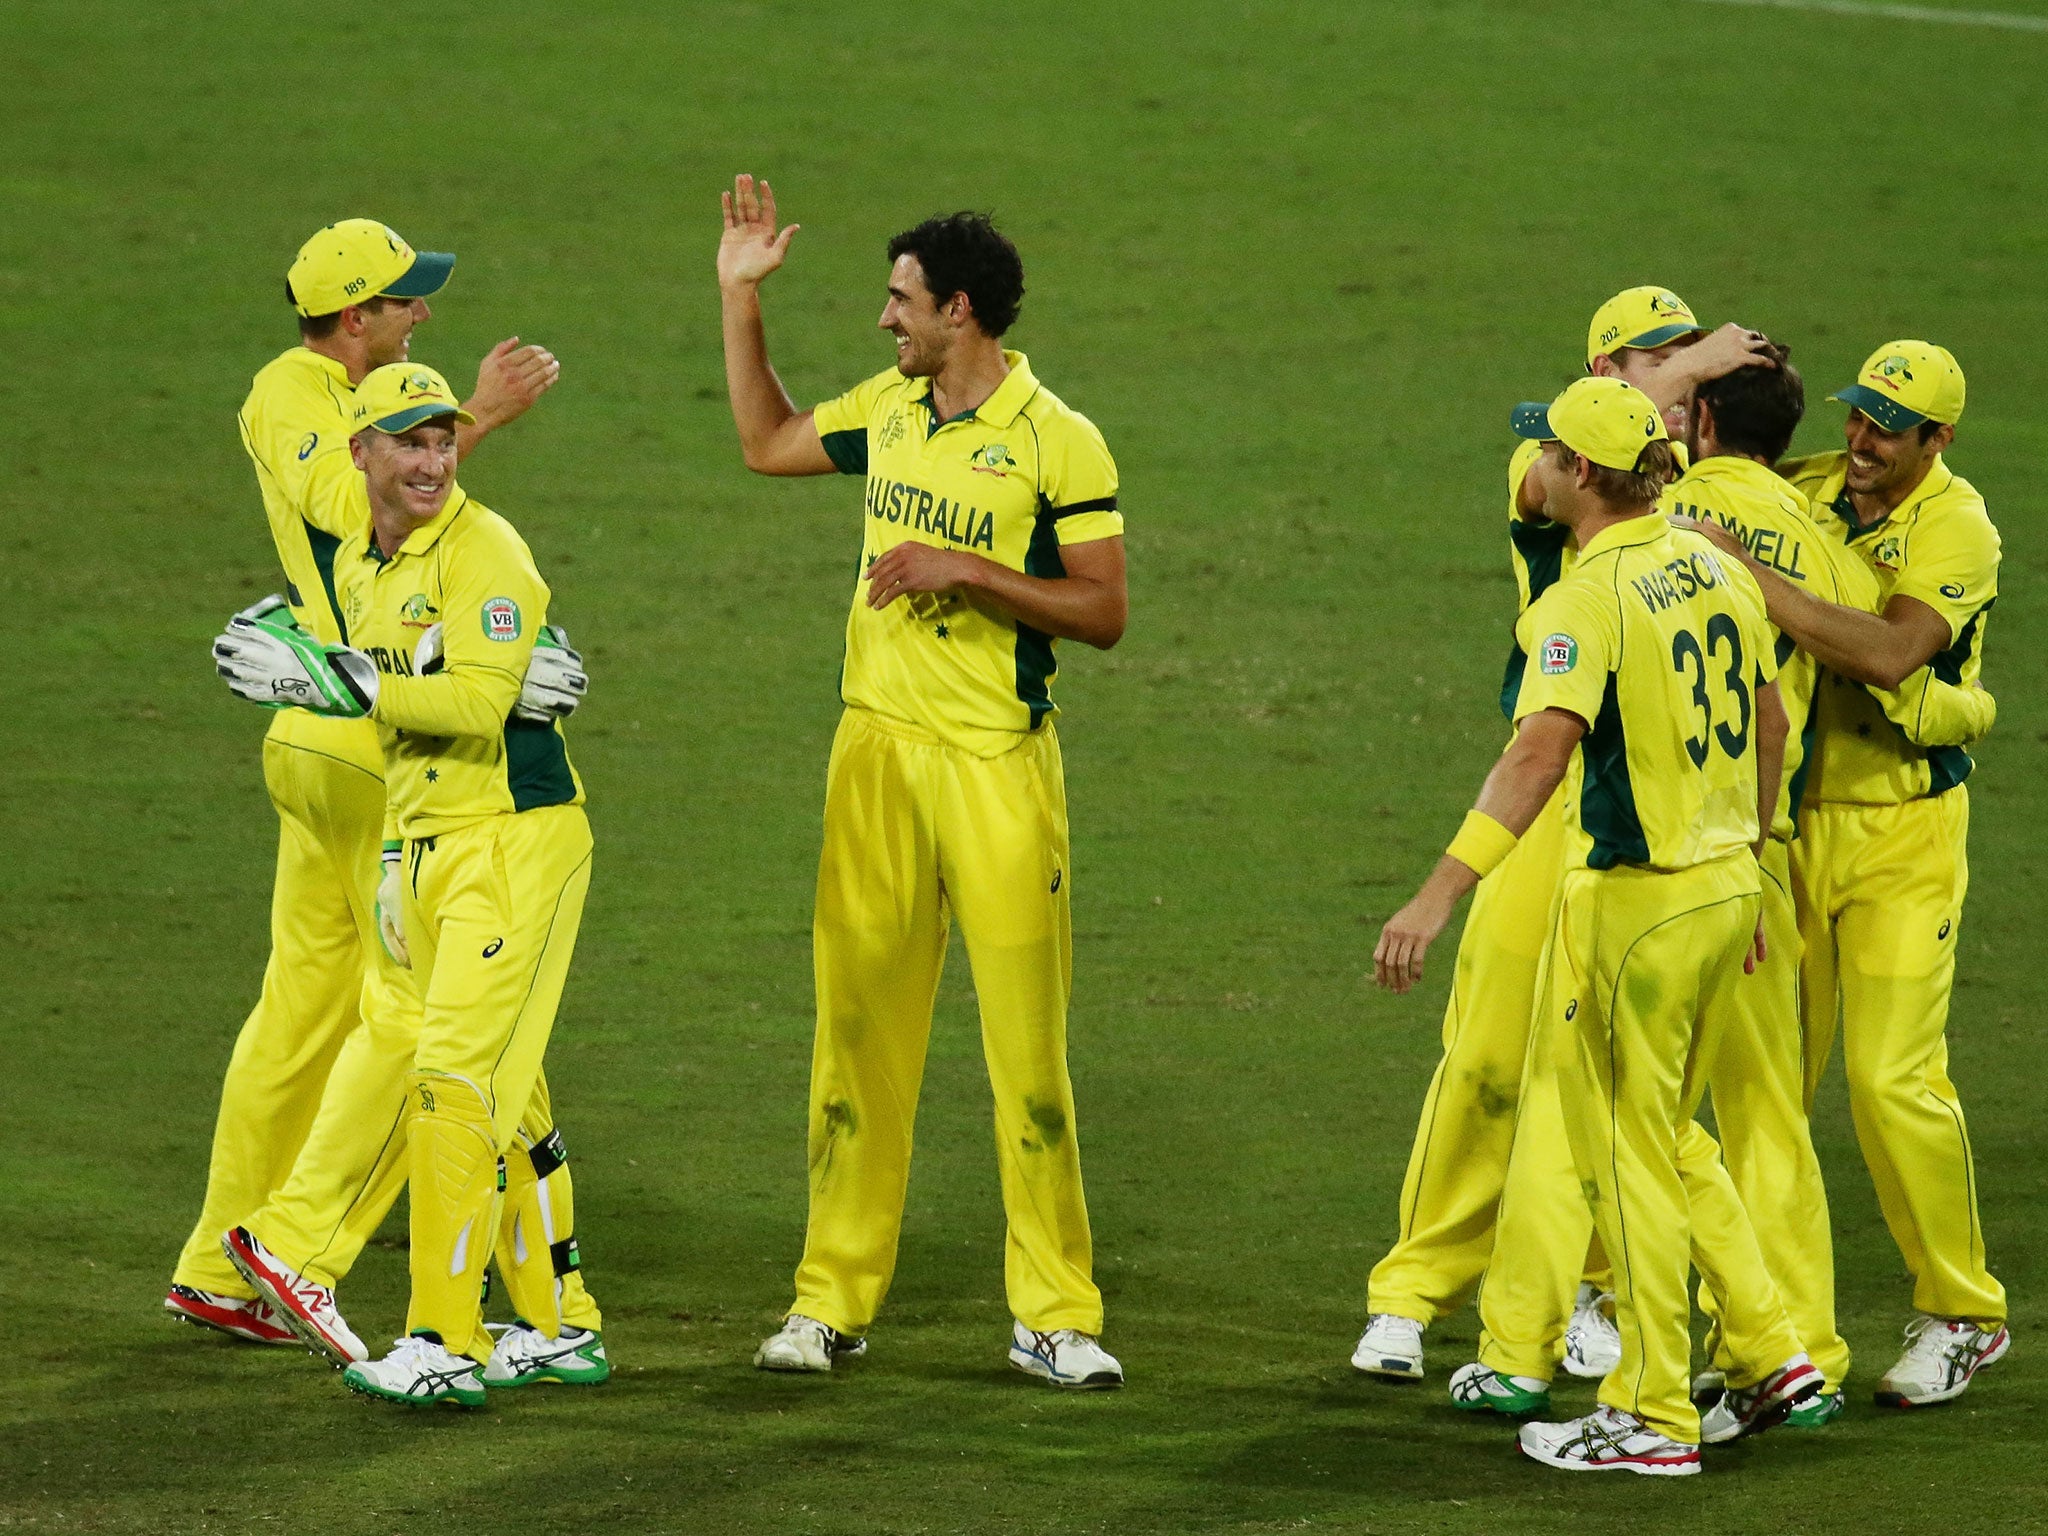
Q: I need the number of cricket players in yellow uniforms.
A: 7